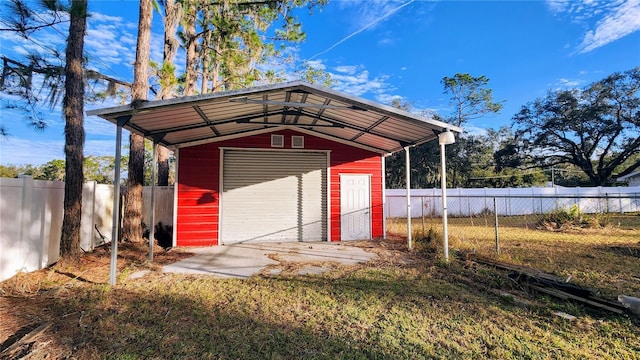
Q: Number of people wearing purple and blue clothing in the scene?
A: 0